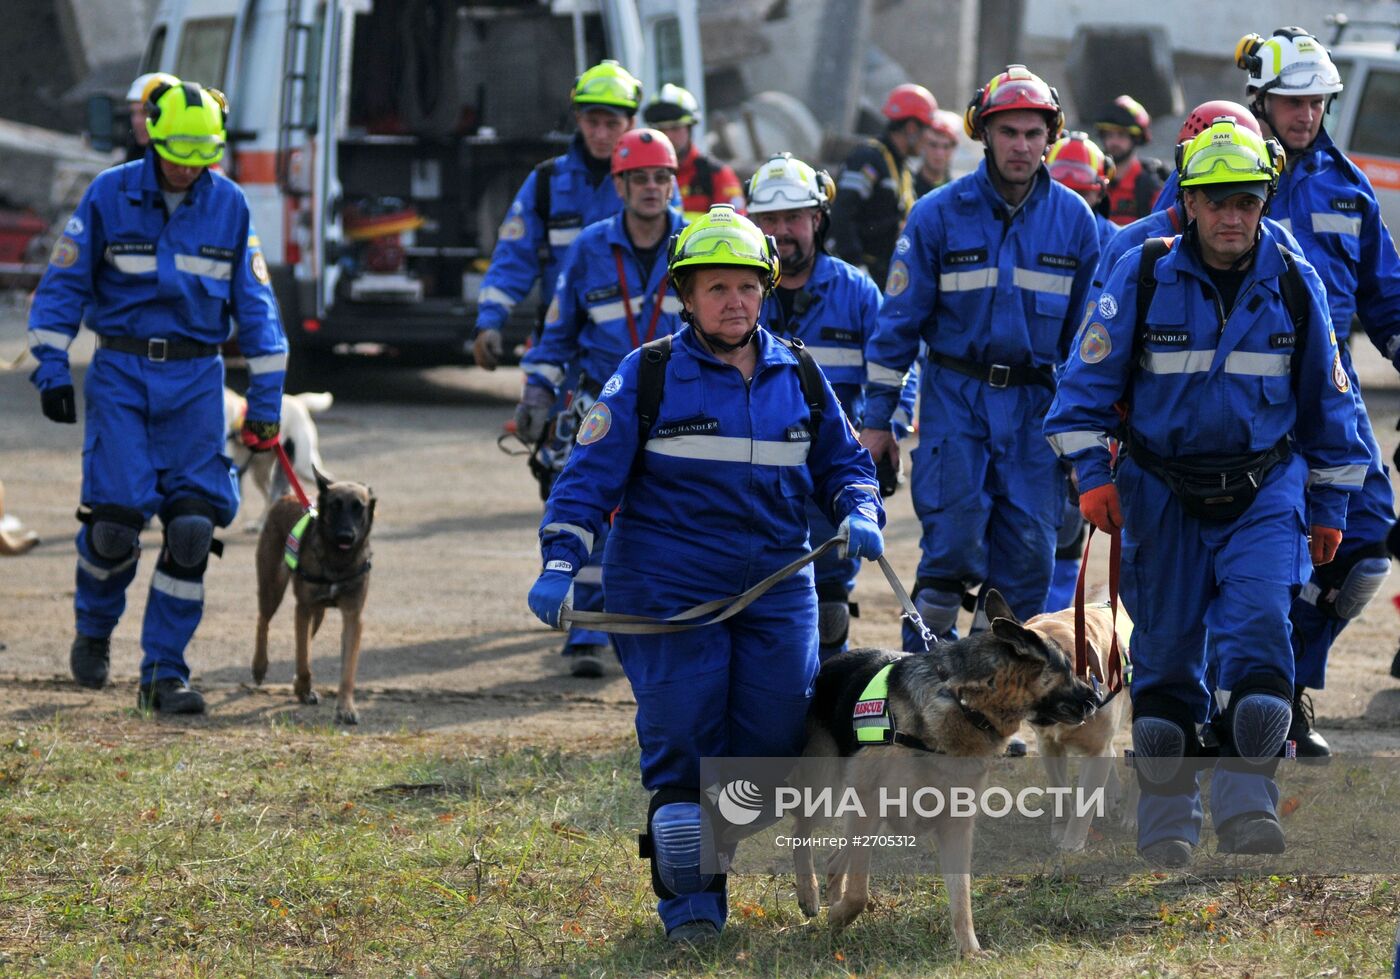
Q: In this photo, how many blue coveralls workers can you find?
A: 10